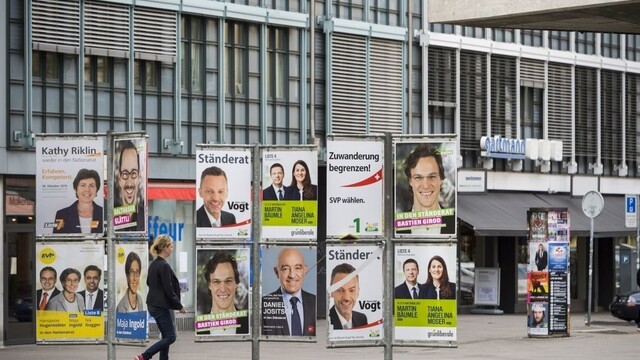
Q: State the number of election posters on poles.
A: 12